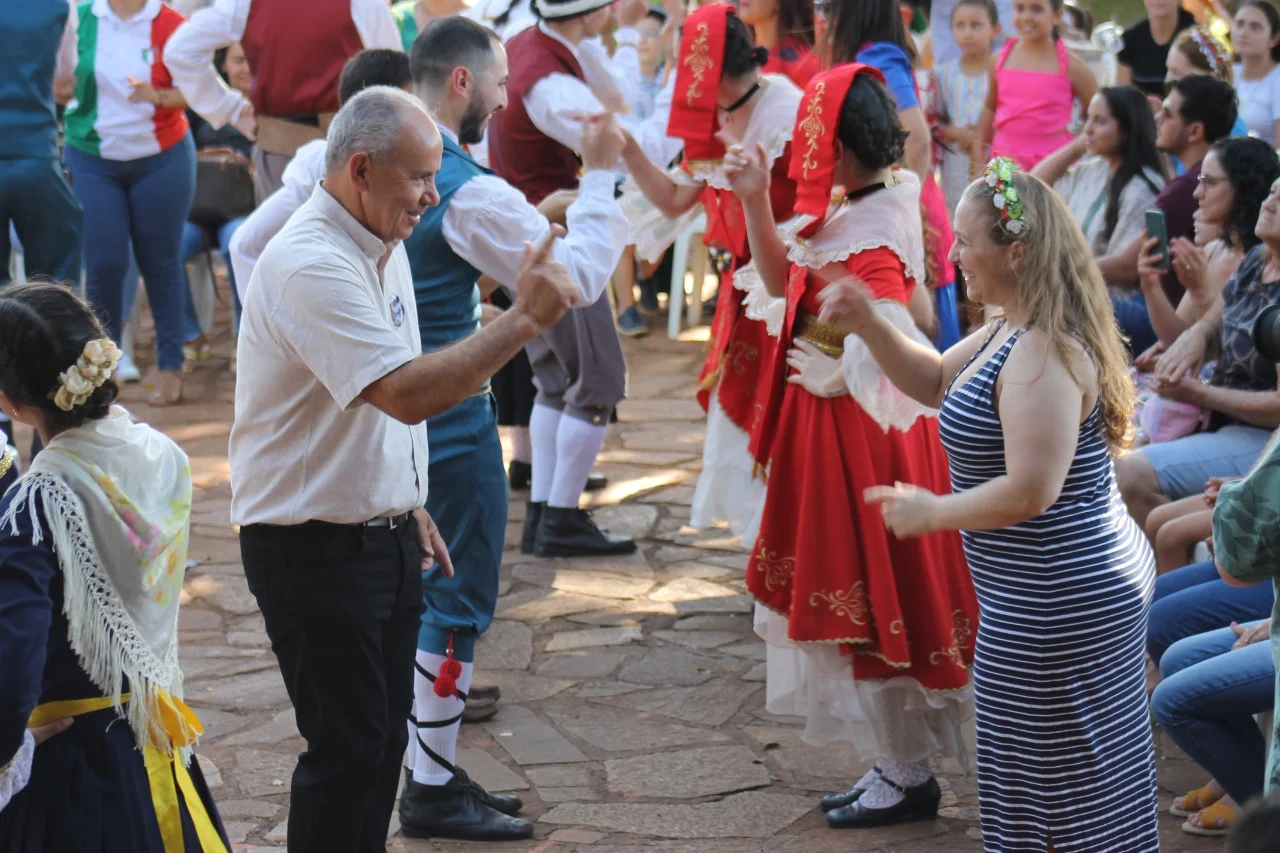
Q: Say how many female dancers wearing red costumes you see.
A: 2